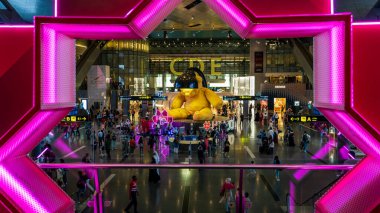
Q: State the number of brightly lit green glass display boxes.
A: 0